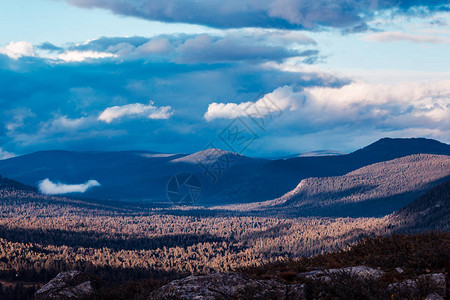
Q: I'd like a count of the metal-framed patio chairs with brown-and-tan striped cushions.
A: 0